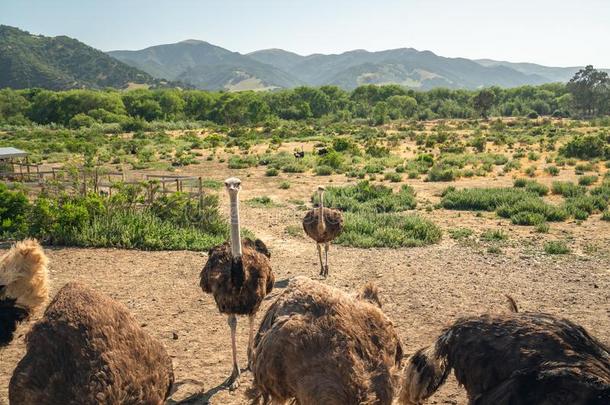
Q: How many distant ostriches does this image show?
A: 2